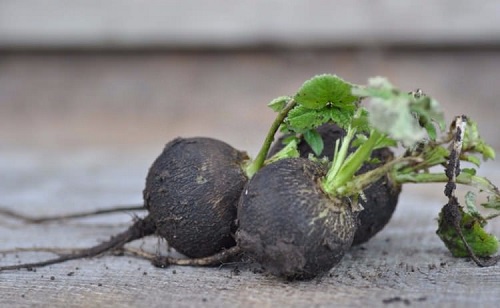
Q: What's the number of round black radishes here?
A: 3